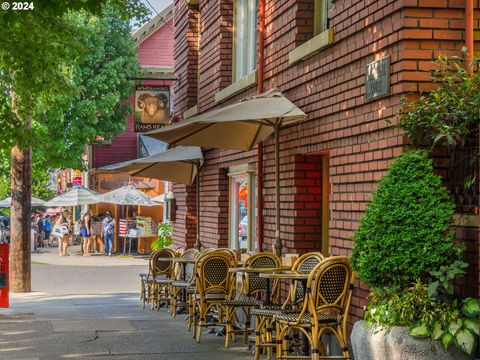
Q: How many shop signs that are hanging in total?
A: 1